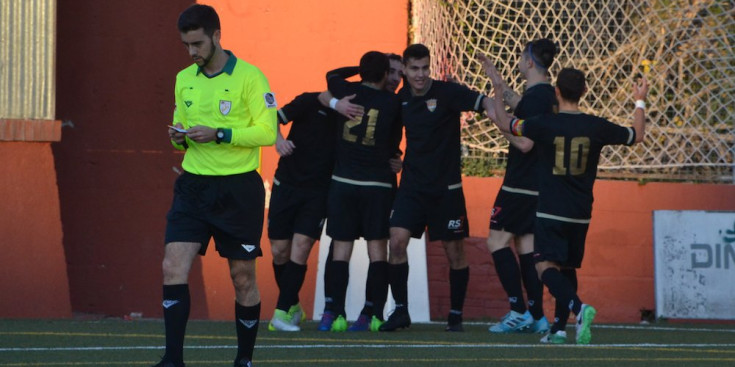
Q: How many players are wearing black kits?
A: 6